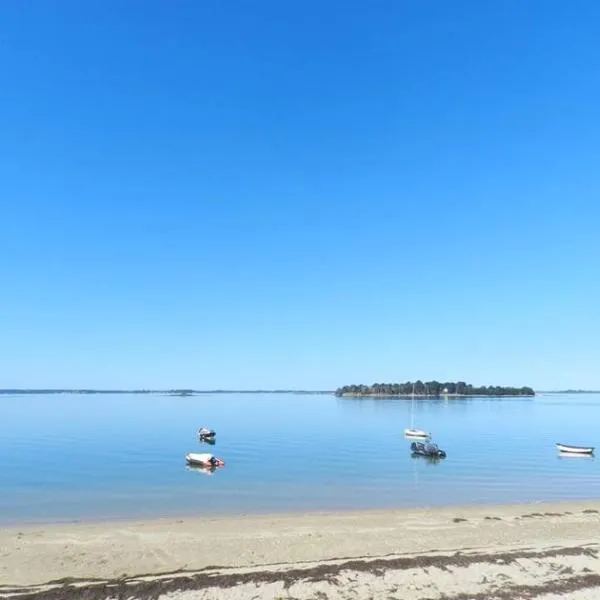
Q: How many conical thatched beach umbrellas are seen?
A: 0